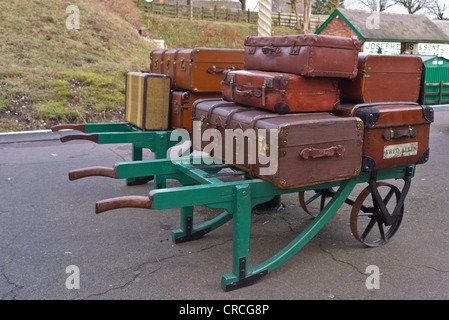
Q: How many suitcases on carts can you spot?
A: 8